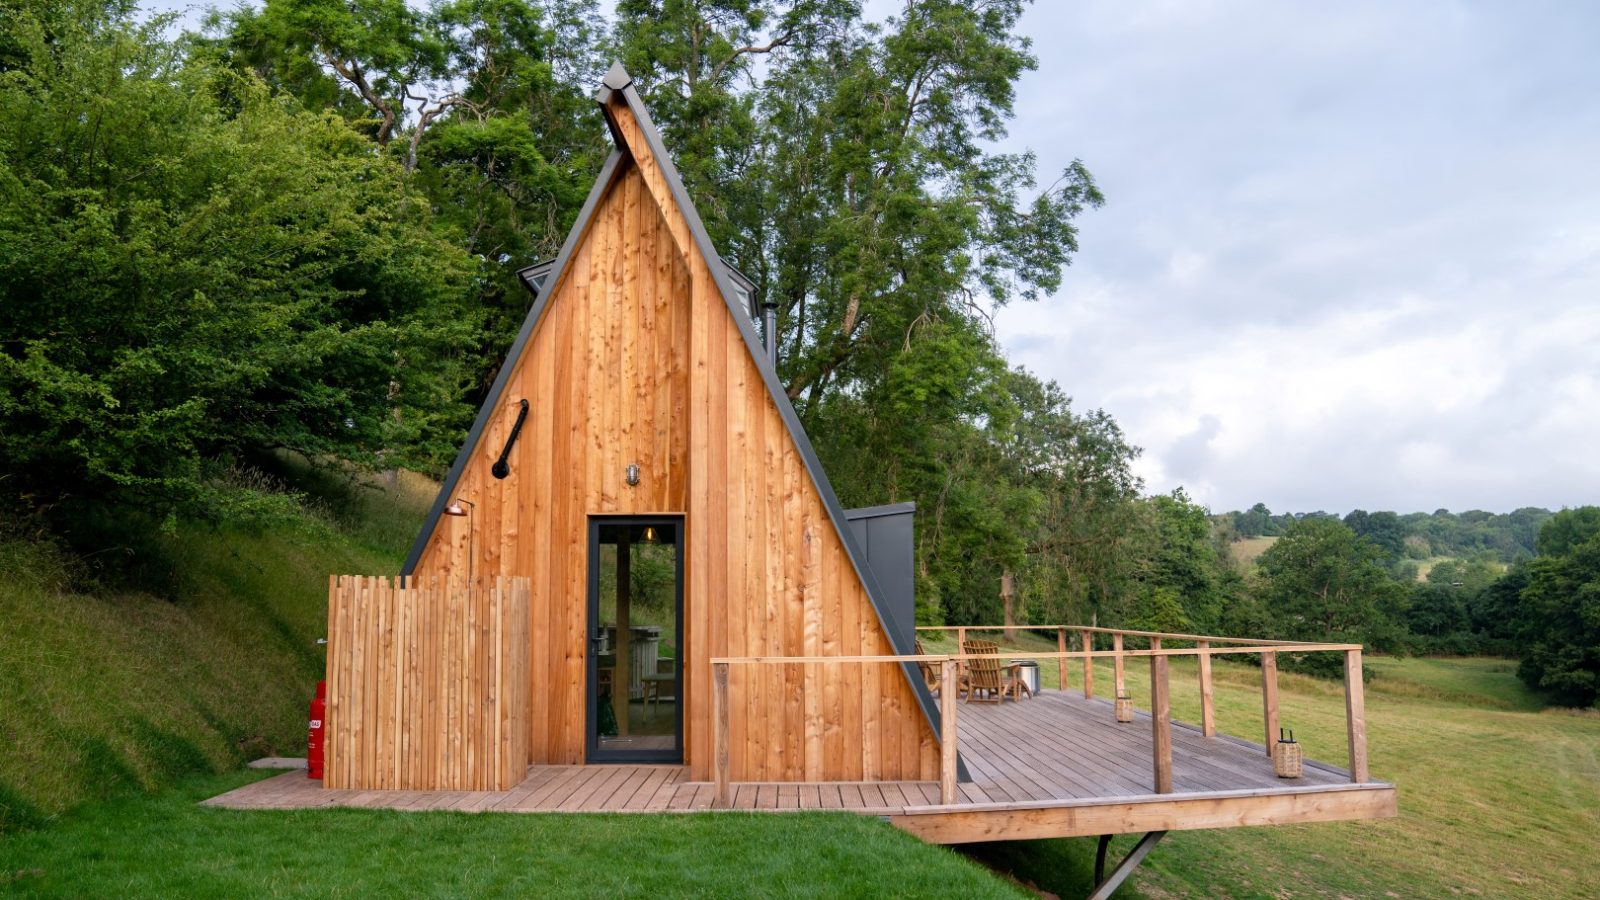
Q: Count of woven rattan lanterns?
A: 2